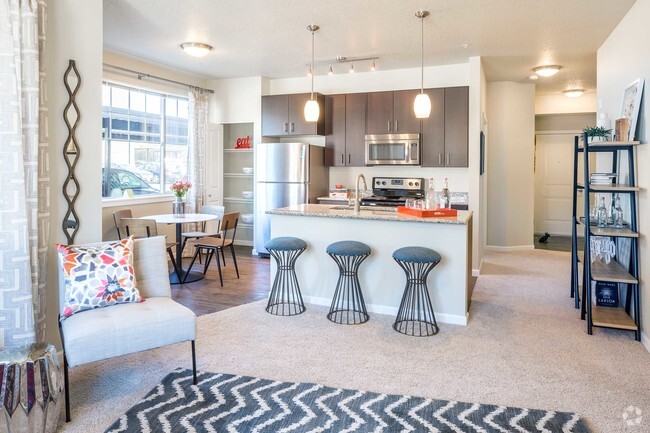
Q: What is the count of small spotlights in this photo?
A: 4